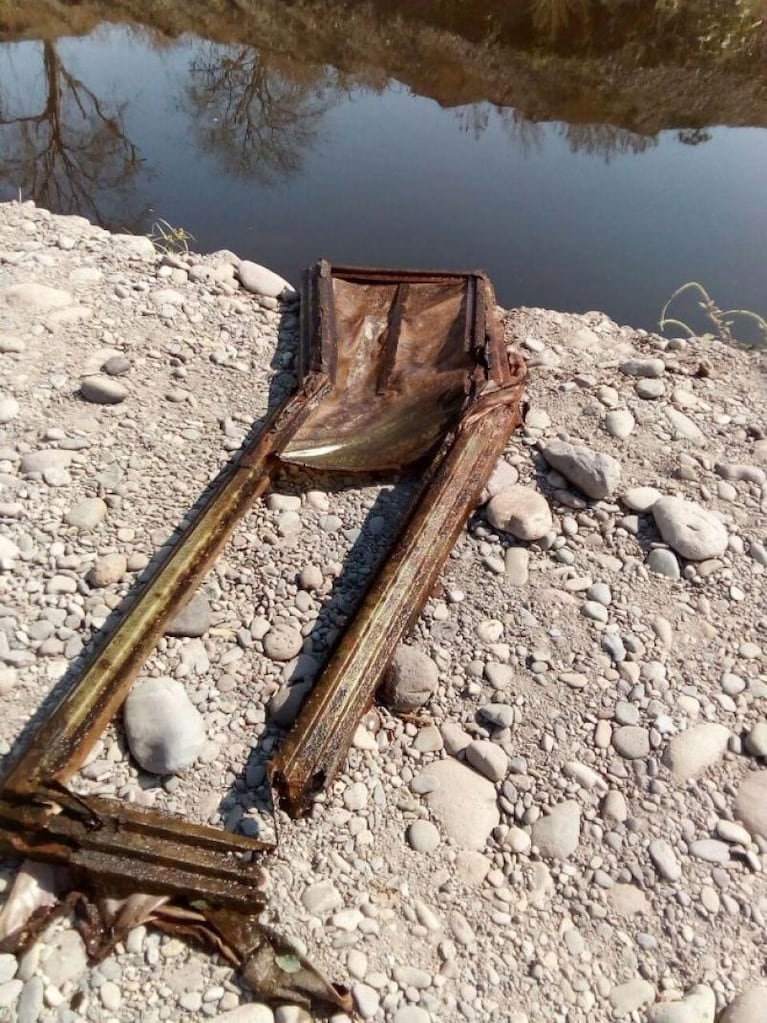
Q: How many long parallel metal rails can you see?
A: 2